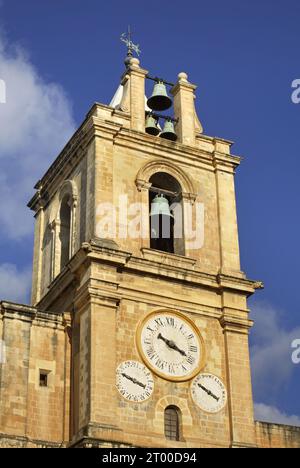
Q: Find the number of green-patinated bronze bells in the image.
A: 4